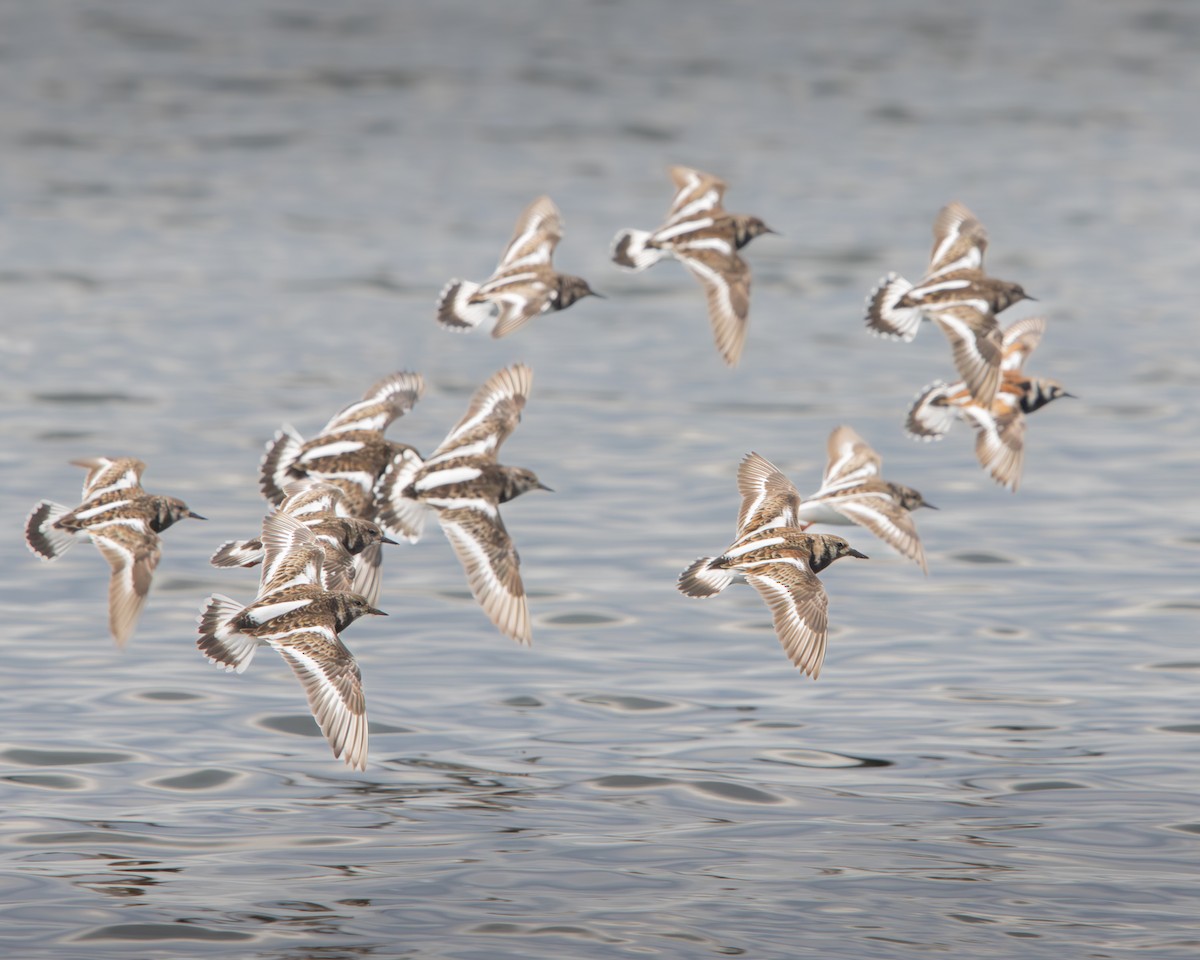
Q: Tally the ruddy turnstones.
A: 11